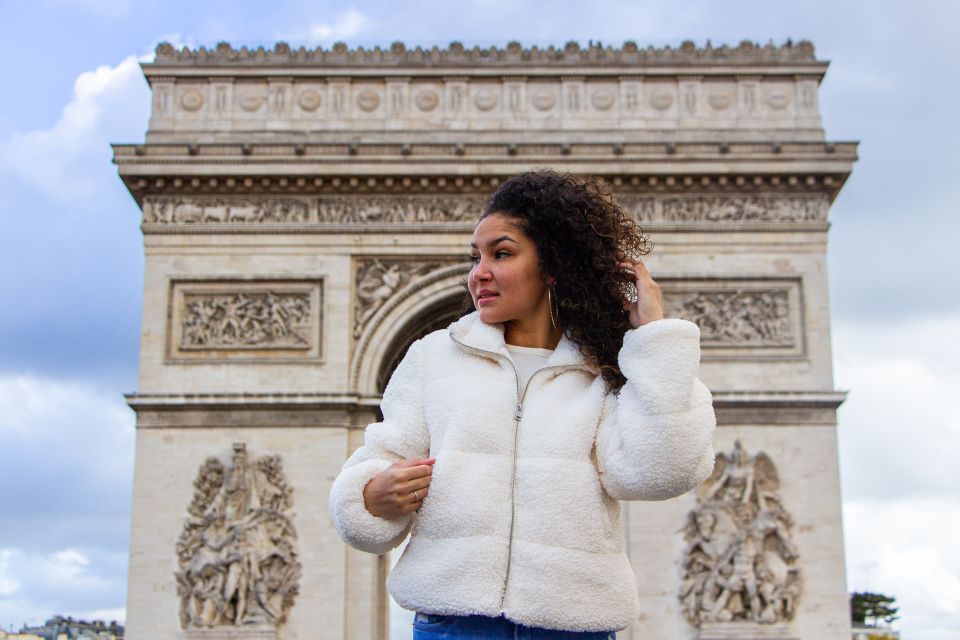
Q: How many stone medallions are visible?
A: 11